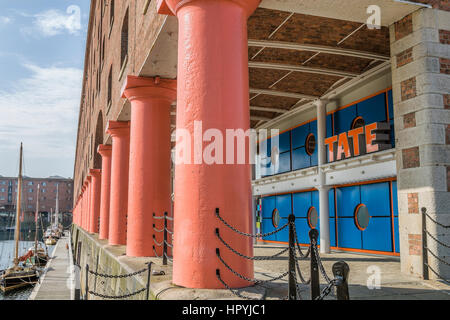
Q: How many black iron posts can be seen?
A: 7